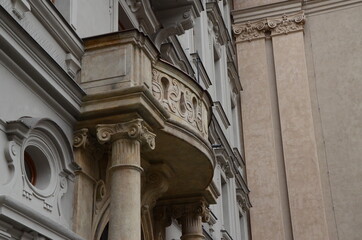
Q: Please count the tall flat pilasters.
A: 2